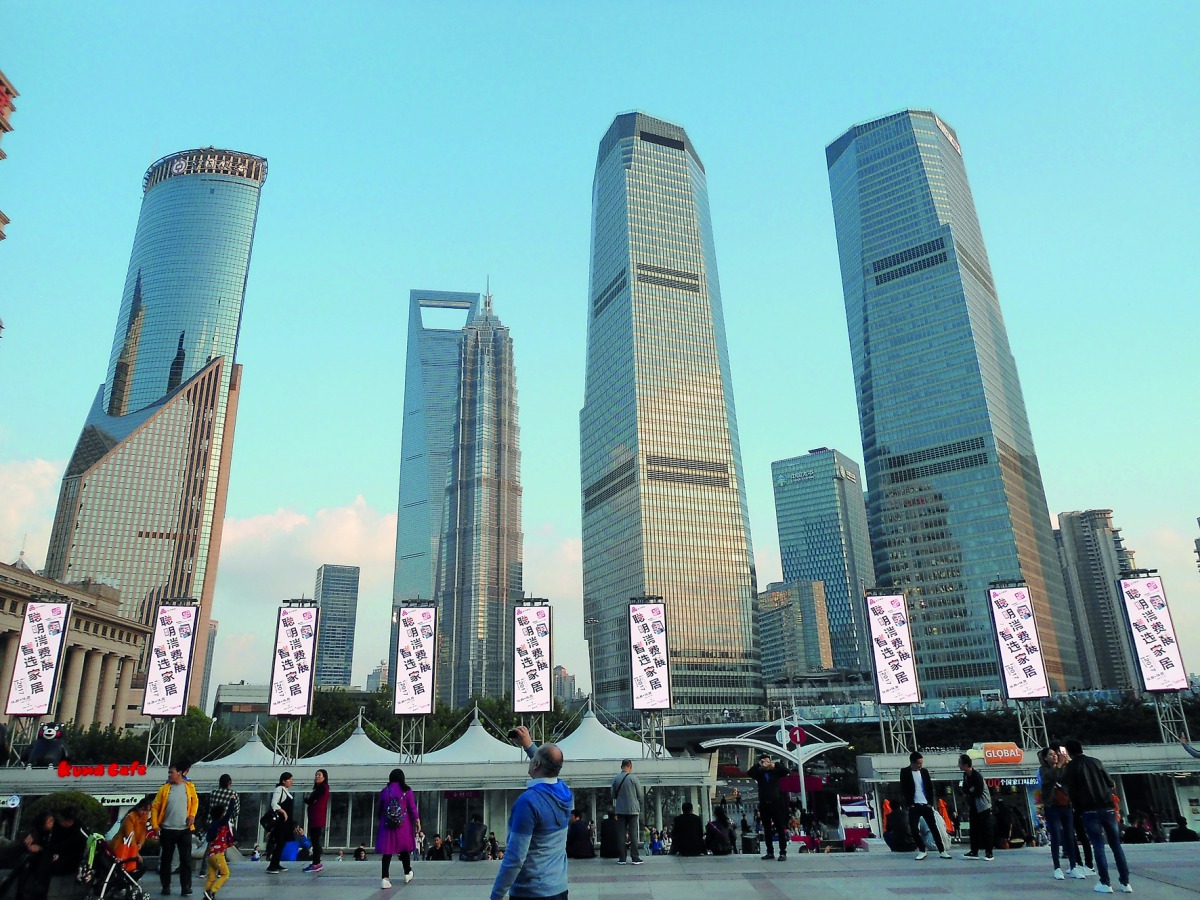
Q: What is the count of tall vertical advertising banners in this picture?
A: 9